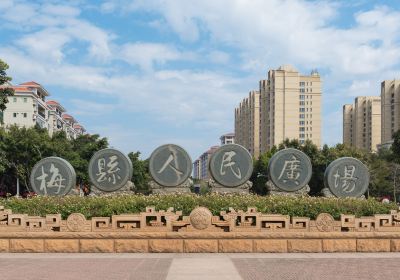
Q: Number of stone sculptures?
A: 6